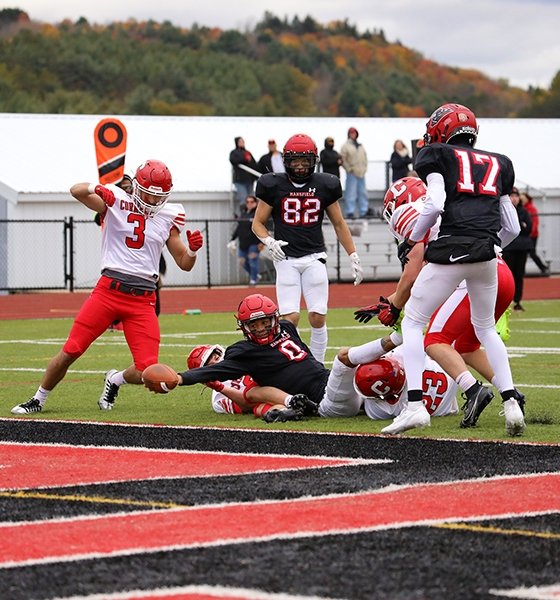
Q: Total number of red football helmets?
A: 7